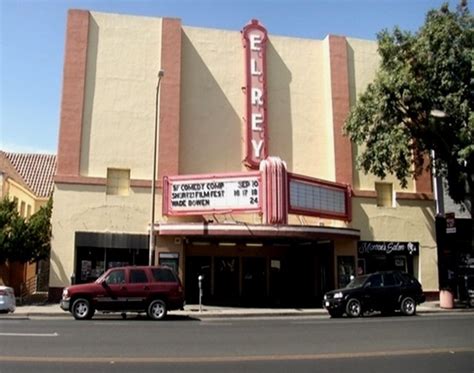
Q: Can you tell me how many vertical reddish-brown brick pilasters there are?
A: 4